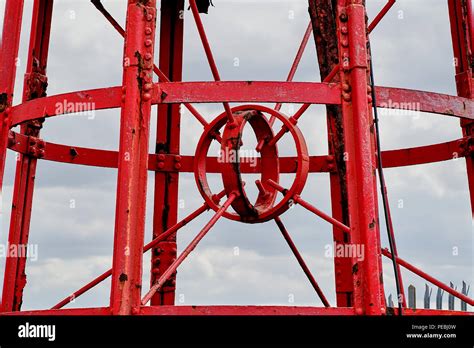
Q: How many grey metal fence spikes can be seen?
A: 6